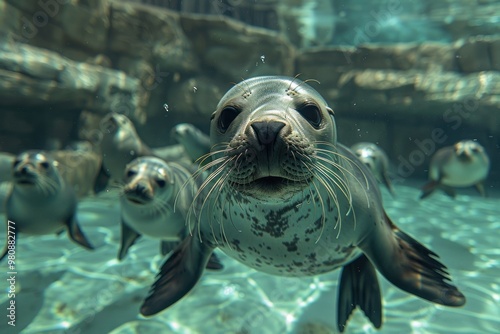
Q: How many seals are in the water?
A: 7